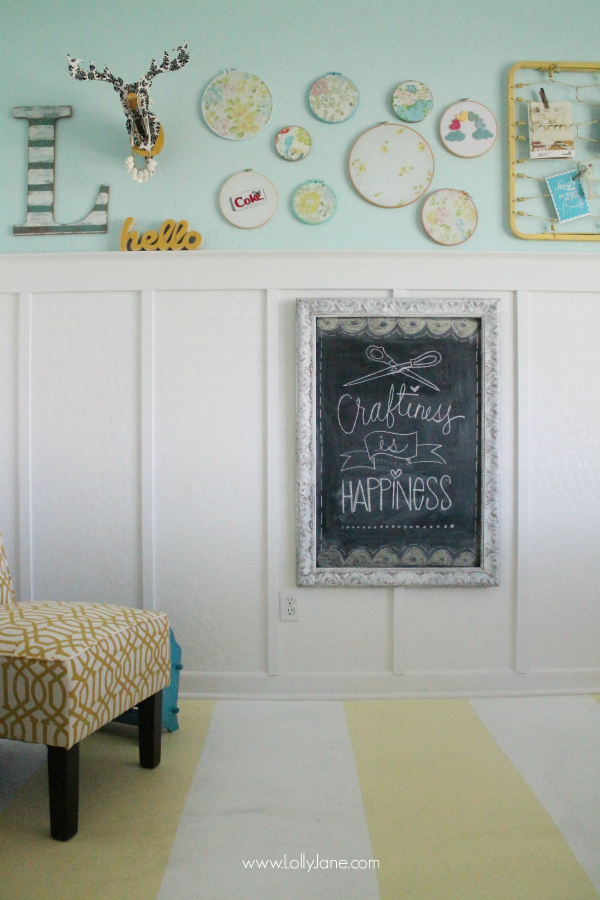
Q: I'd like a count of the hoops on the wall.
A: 9